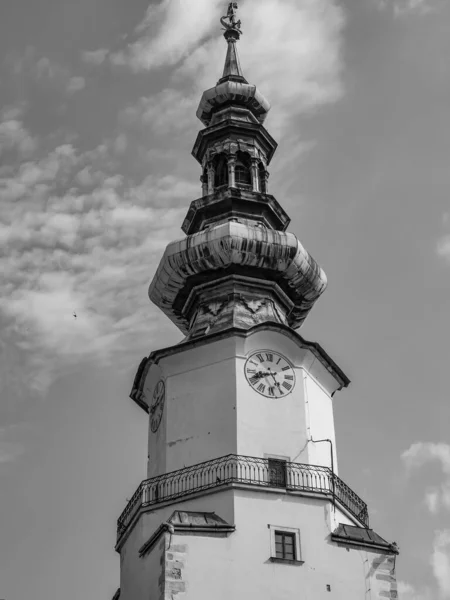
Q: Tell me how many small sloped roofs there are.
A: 2